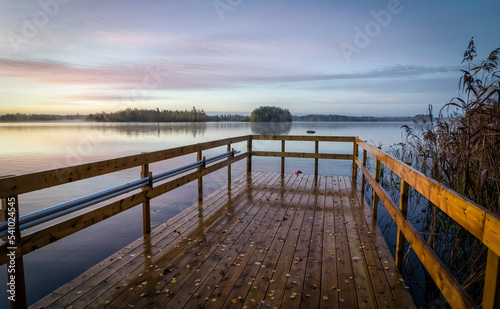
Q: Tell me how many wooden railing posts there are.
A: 12